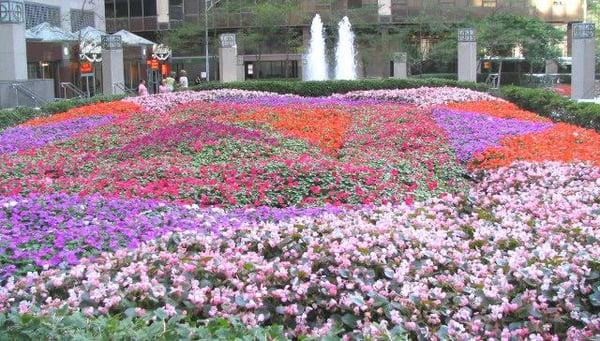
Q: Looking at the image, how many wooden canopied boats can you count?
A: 0